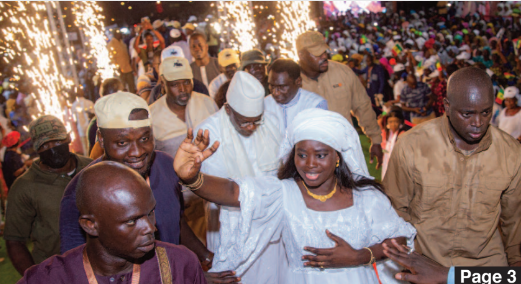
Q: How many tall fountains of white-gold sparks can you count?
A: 4